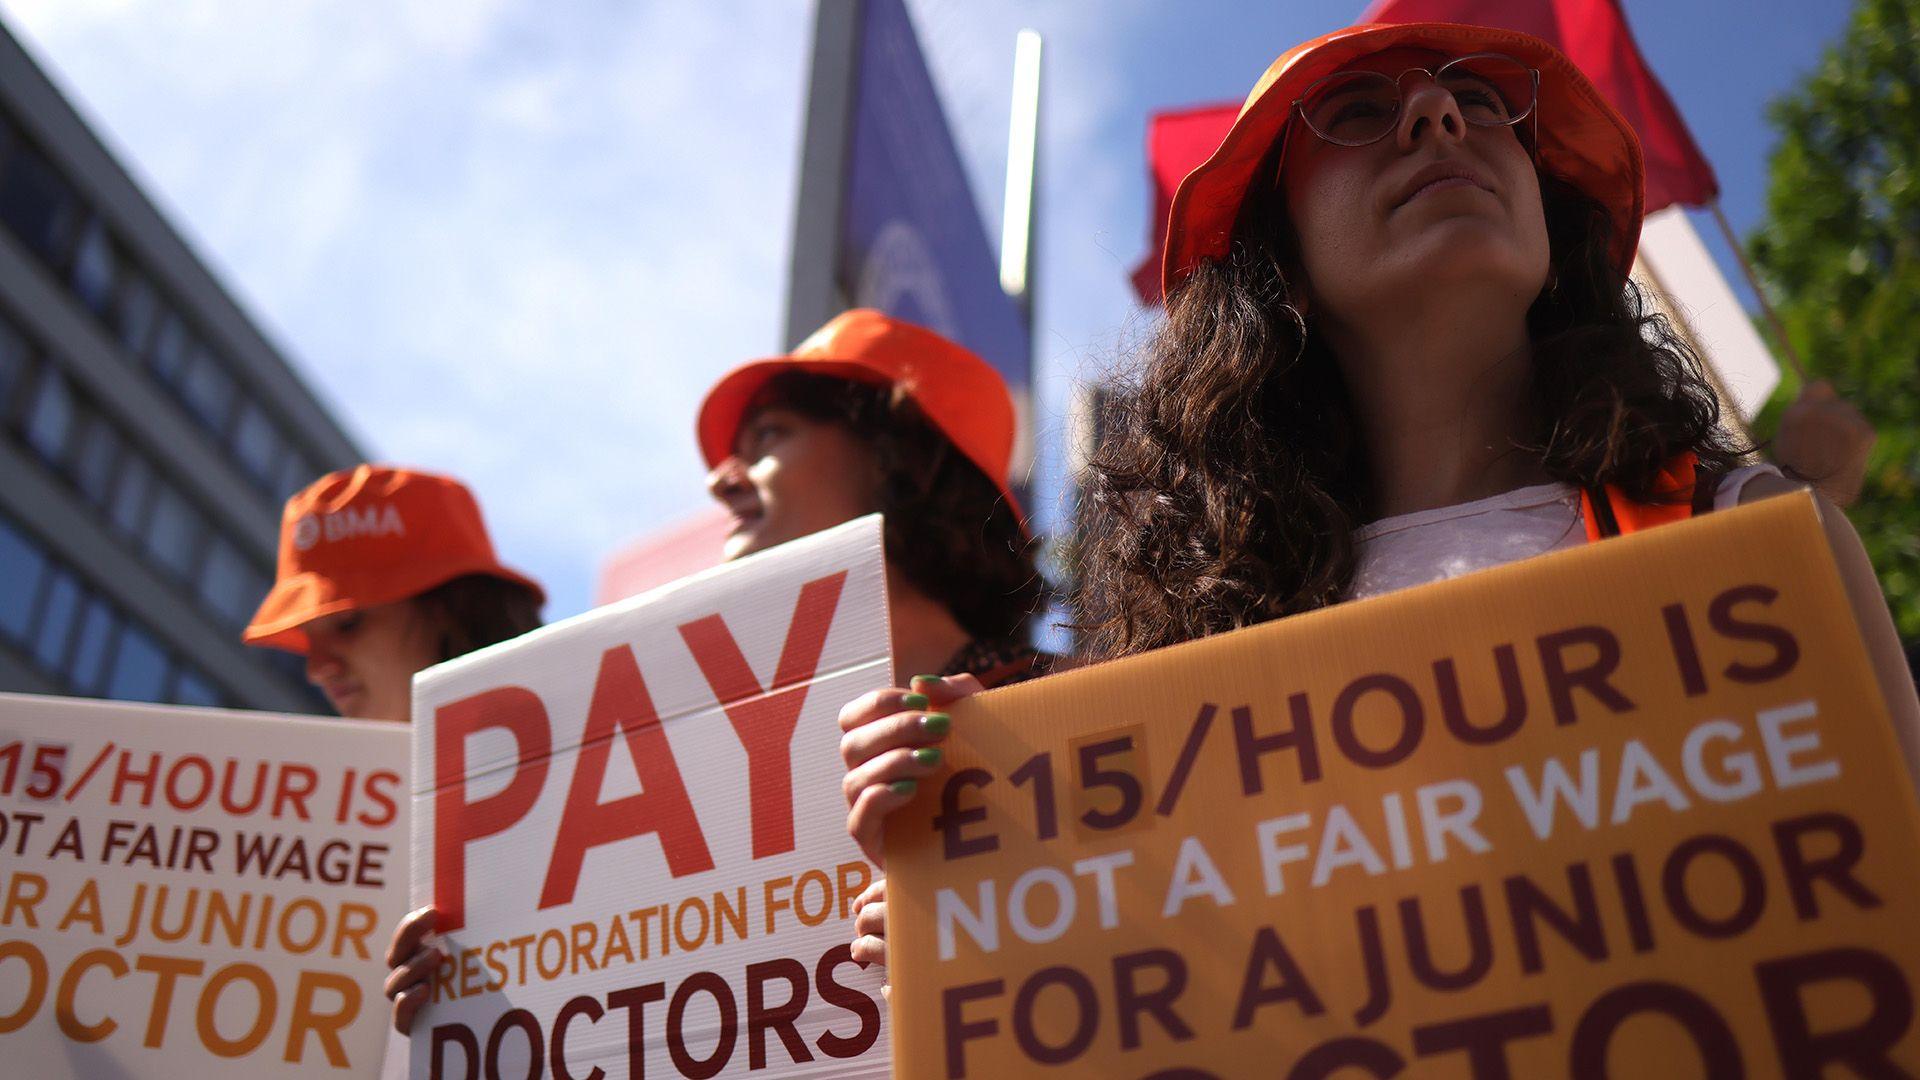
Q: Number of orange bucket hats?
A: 3